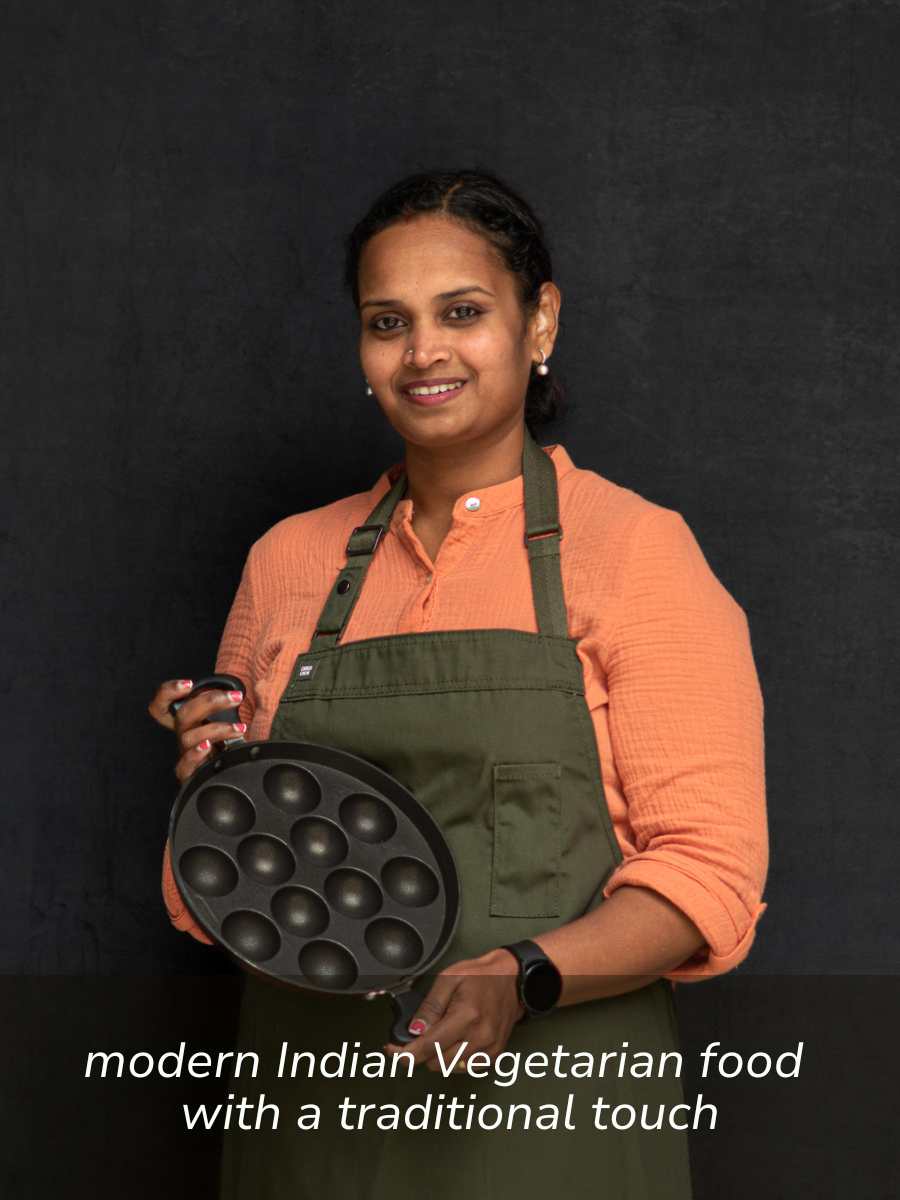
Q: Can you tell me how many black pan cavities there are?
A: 12